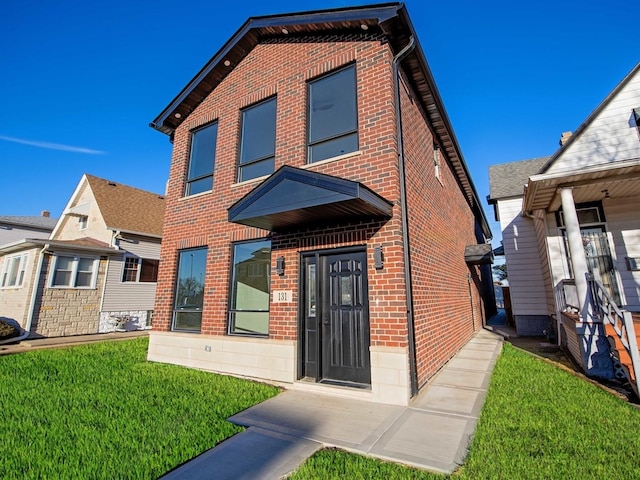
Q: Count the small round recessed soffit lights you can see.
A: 4